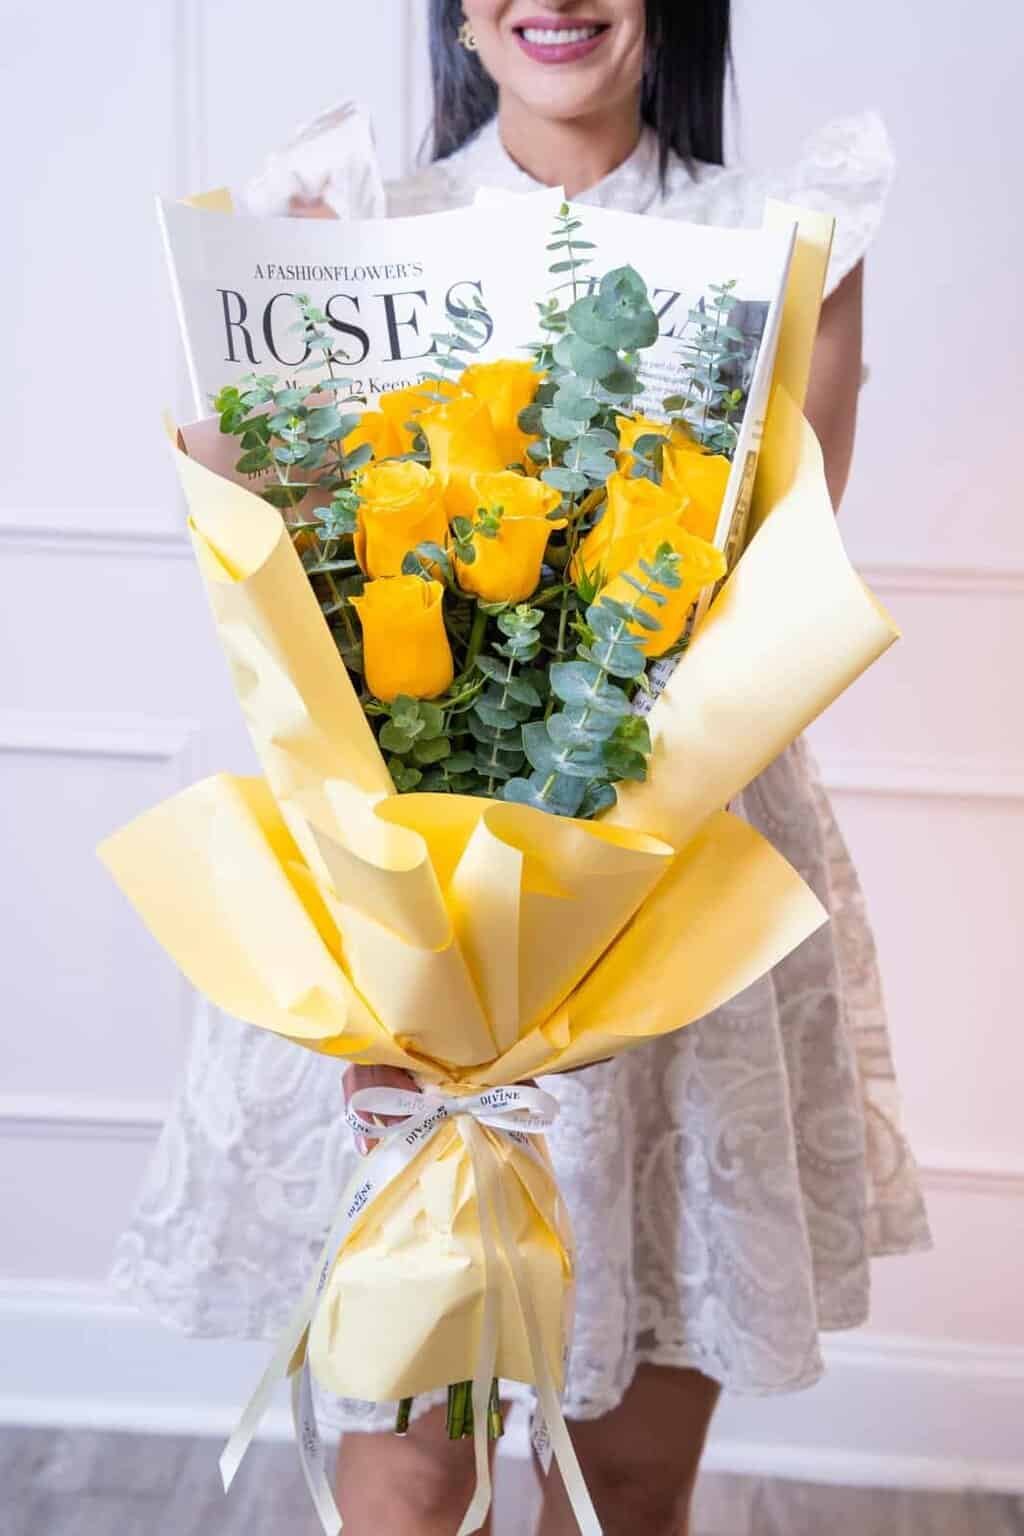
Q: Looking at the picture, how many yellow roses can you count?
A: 11